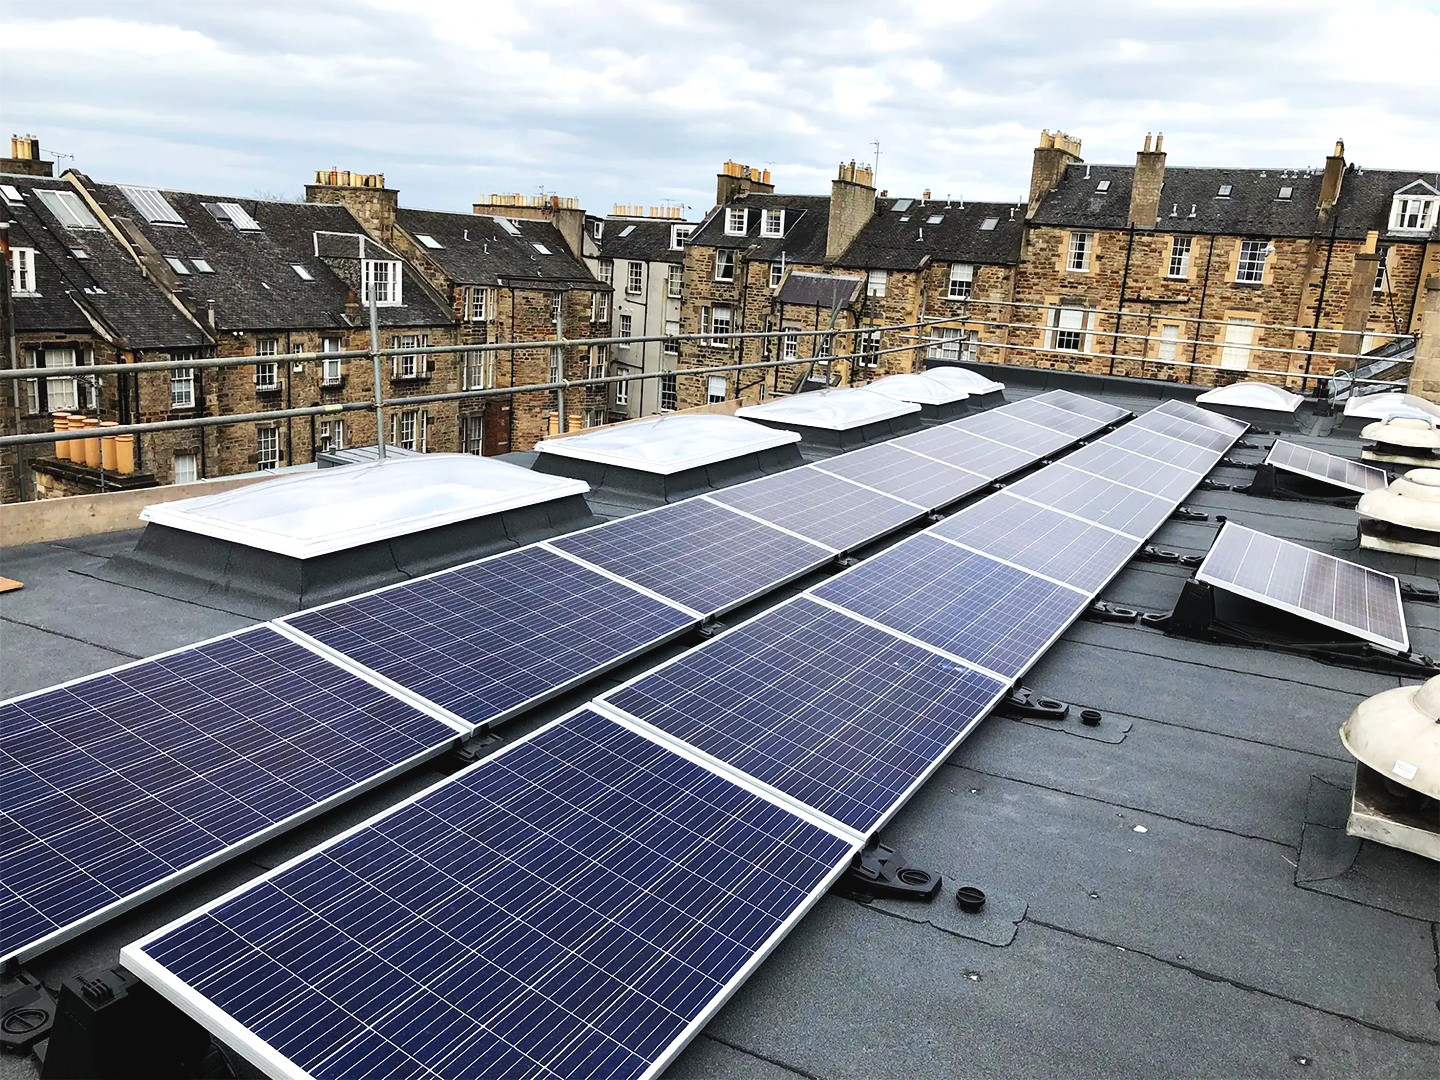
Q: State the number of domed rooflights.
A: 7